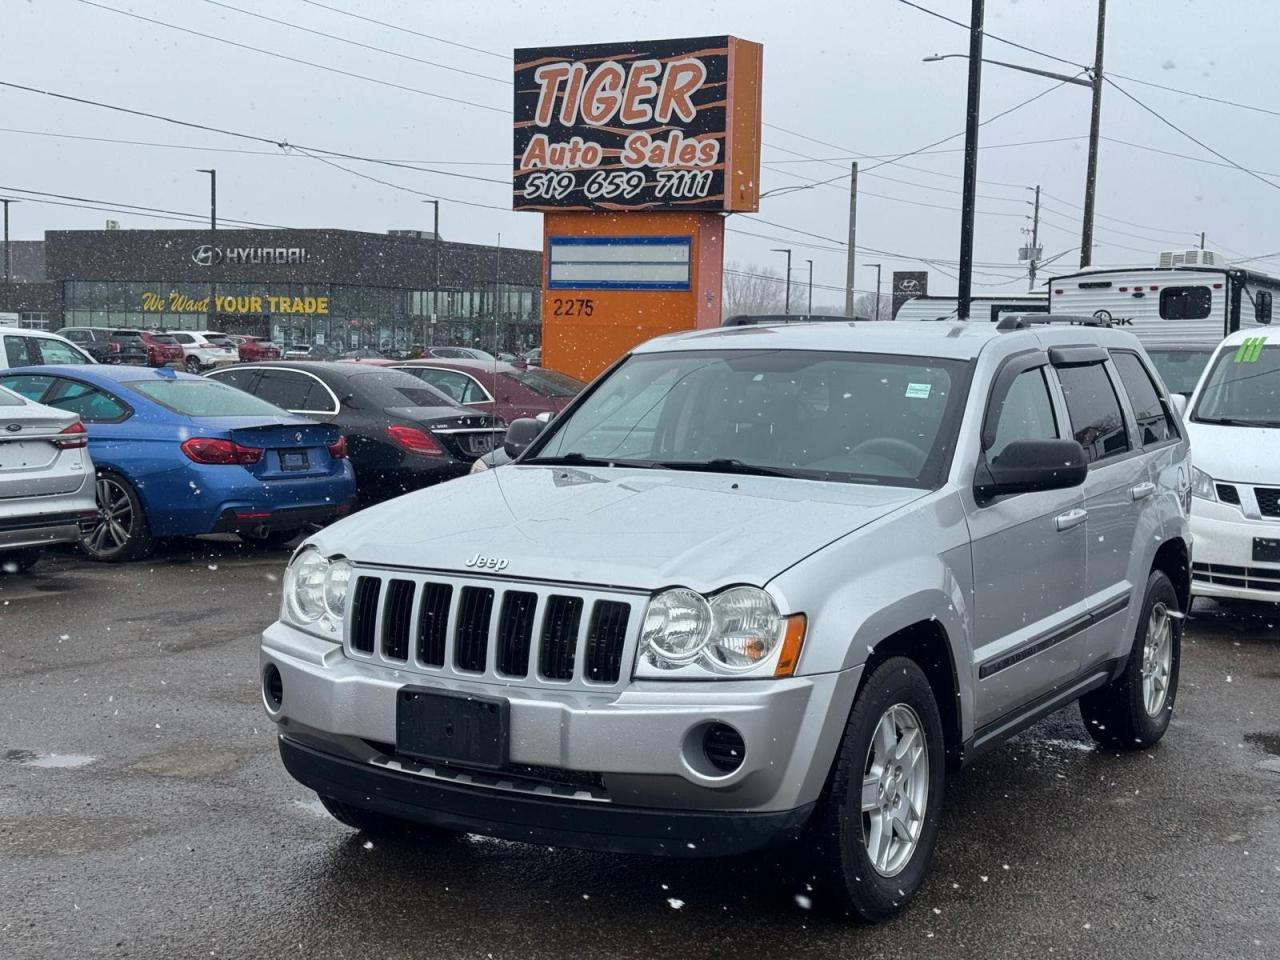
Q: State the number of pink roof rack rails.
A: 0